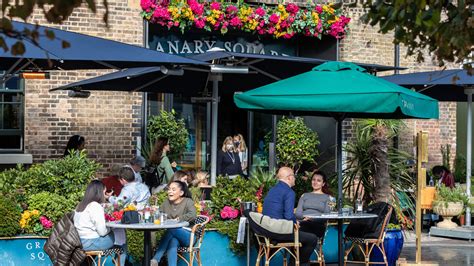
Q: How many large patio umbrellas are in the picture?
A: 4